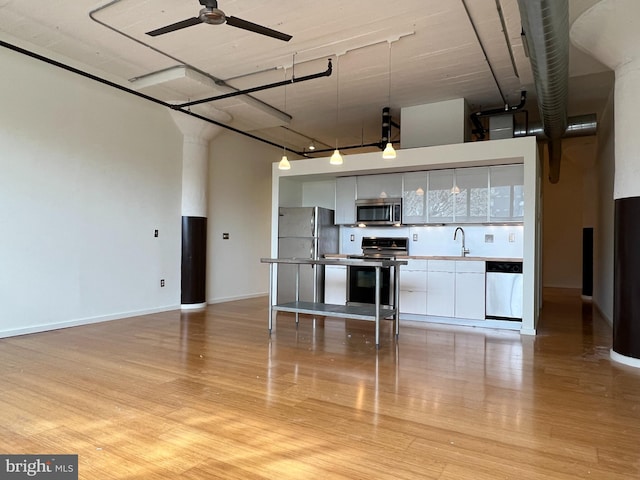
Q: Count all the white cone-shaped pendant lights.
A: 3